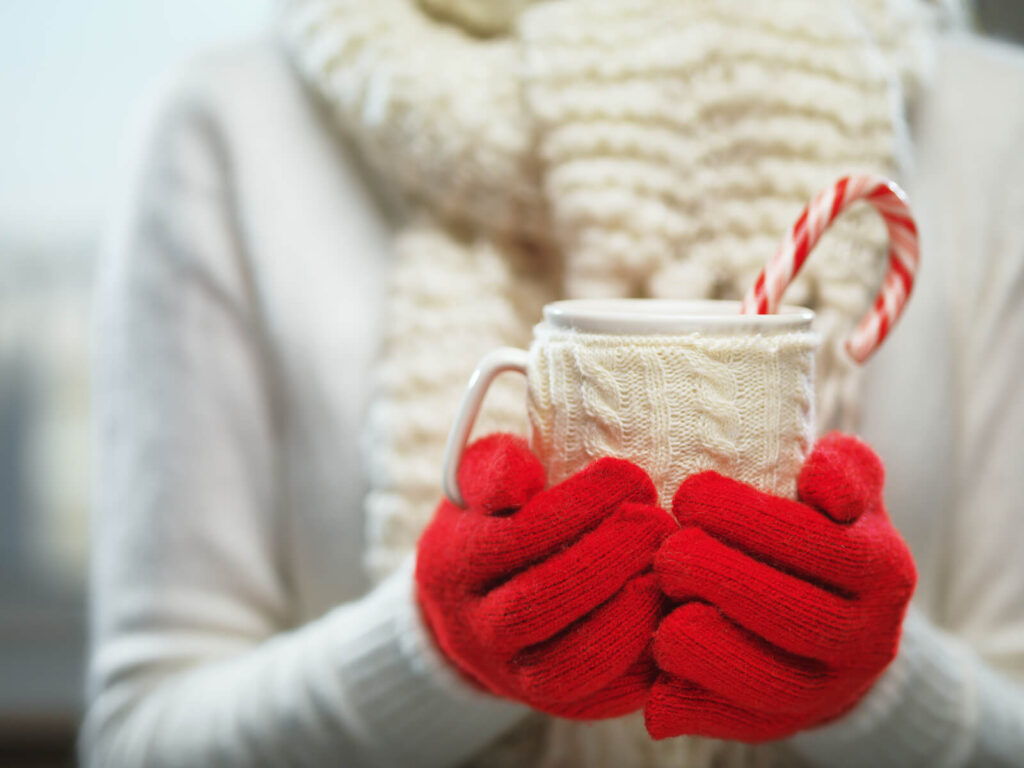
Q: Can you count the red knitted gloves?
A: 2